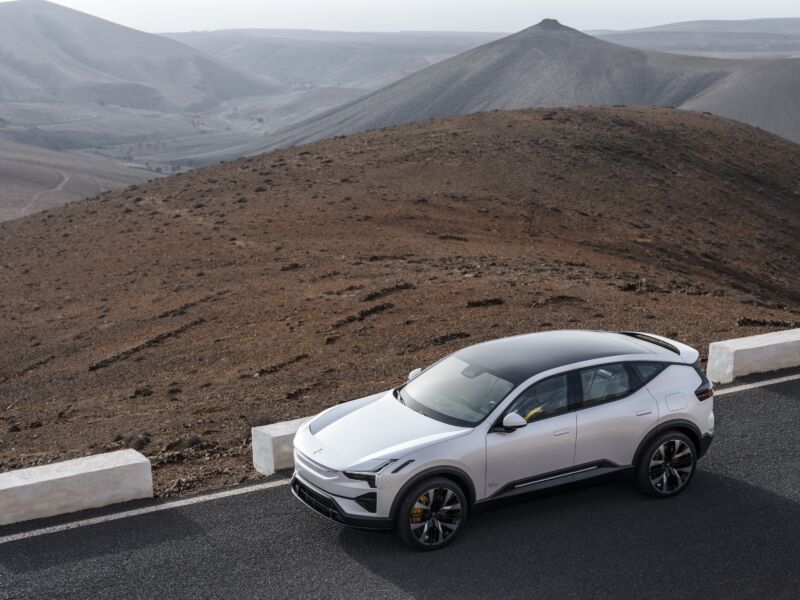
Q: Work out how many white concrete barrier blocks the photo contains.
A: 3